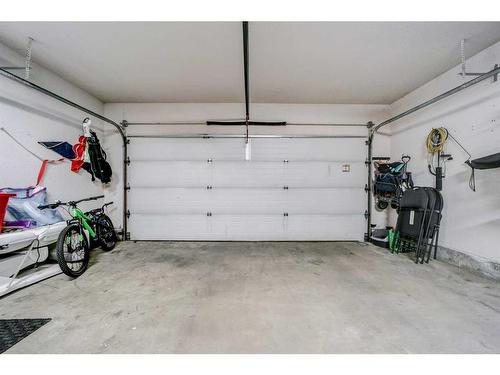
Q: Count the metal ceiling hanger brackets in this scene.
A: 2